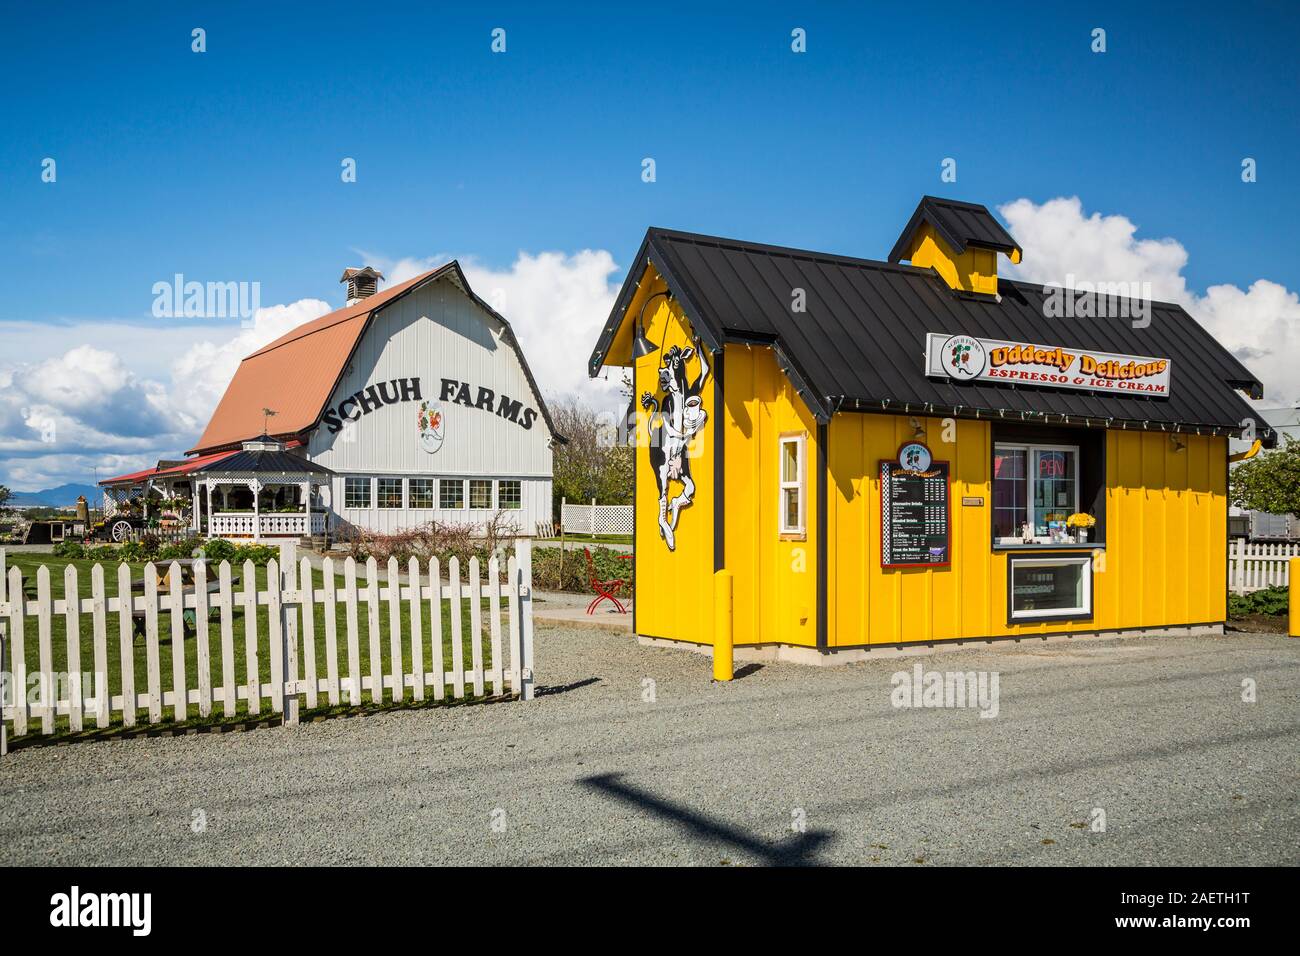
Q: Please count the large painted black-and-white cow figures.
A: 1